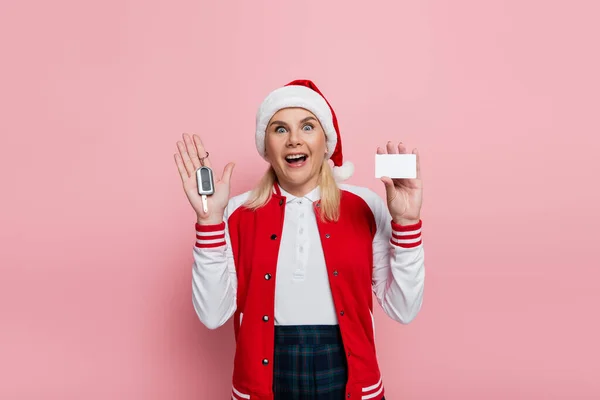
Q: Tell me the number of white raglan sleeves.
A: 2